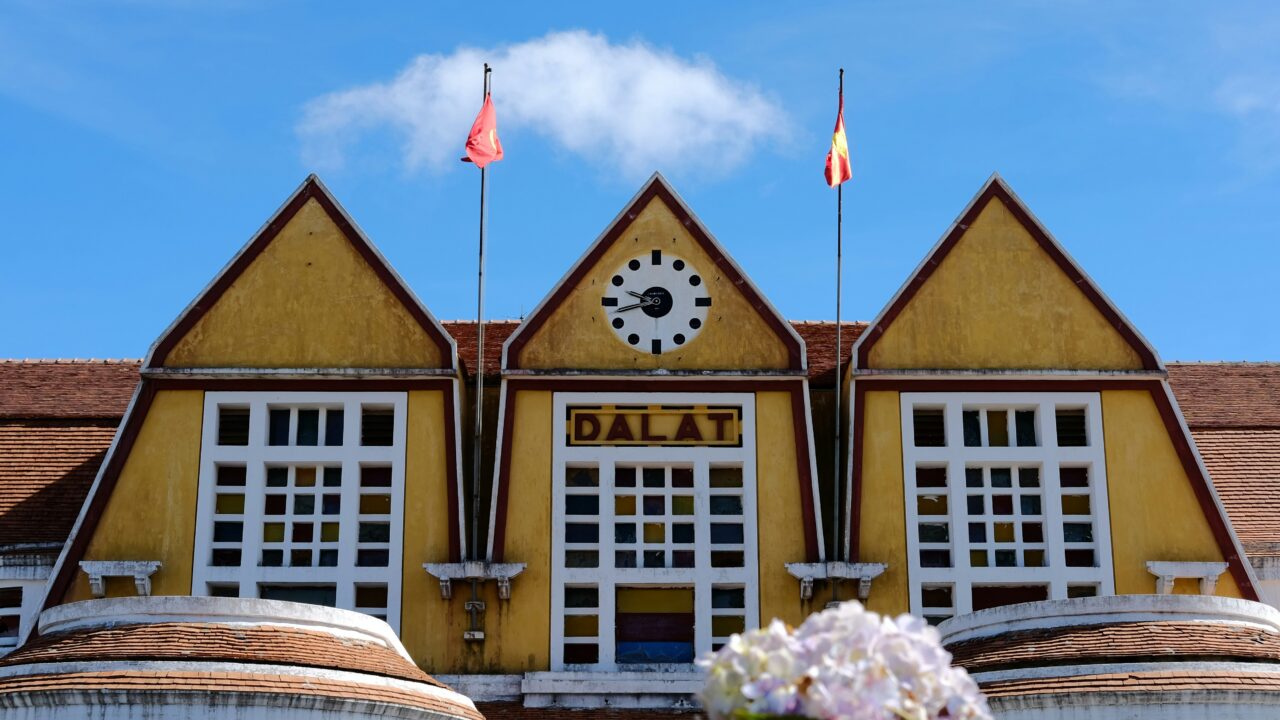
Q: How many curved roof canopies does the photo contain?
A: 2